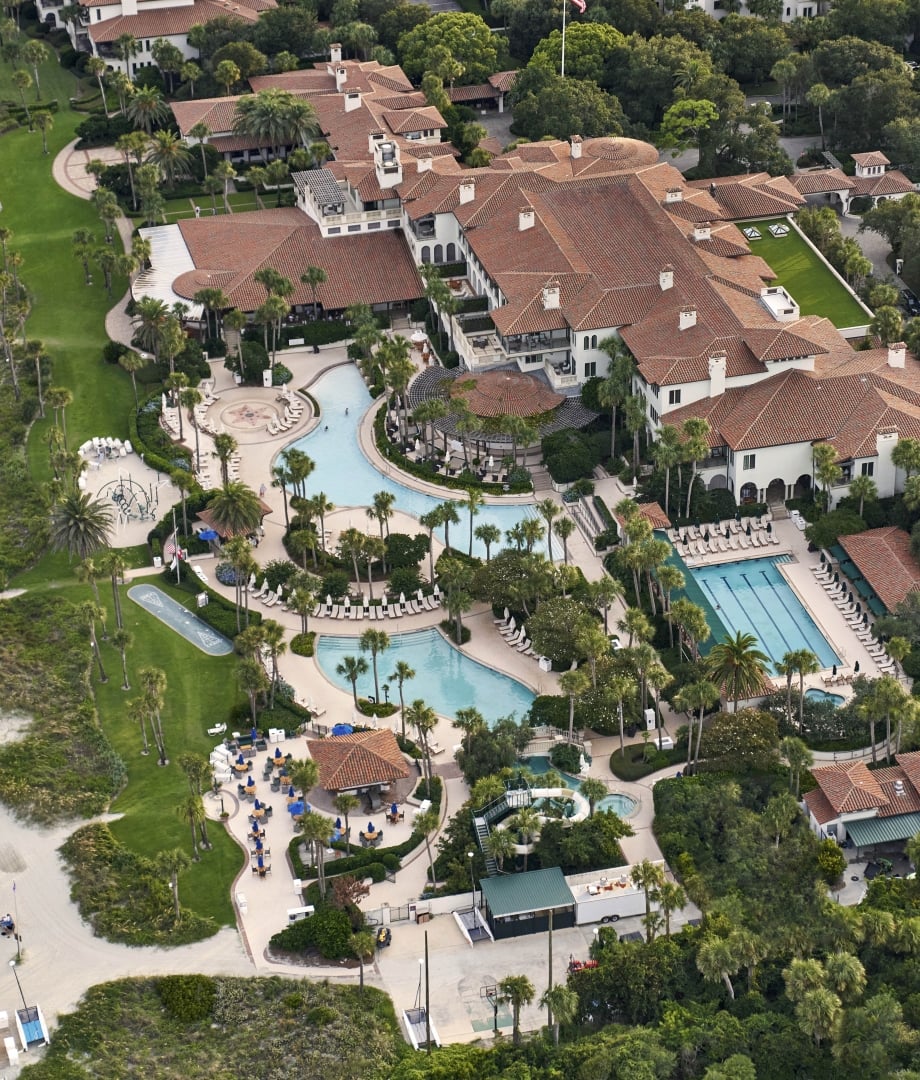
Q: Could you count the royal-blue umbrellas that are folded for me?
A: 13